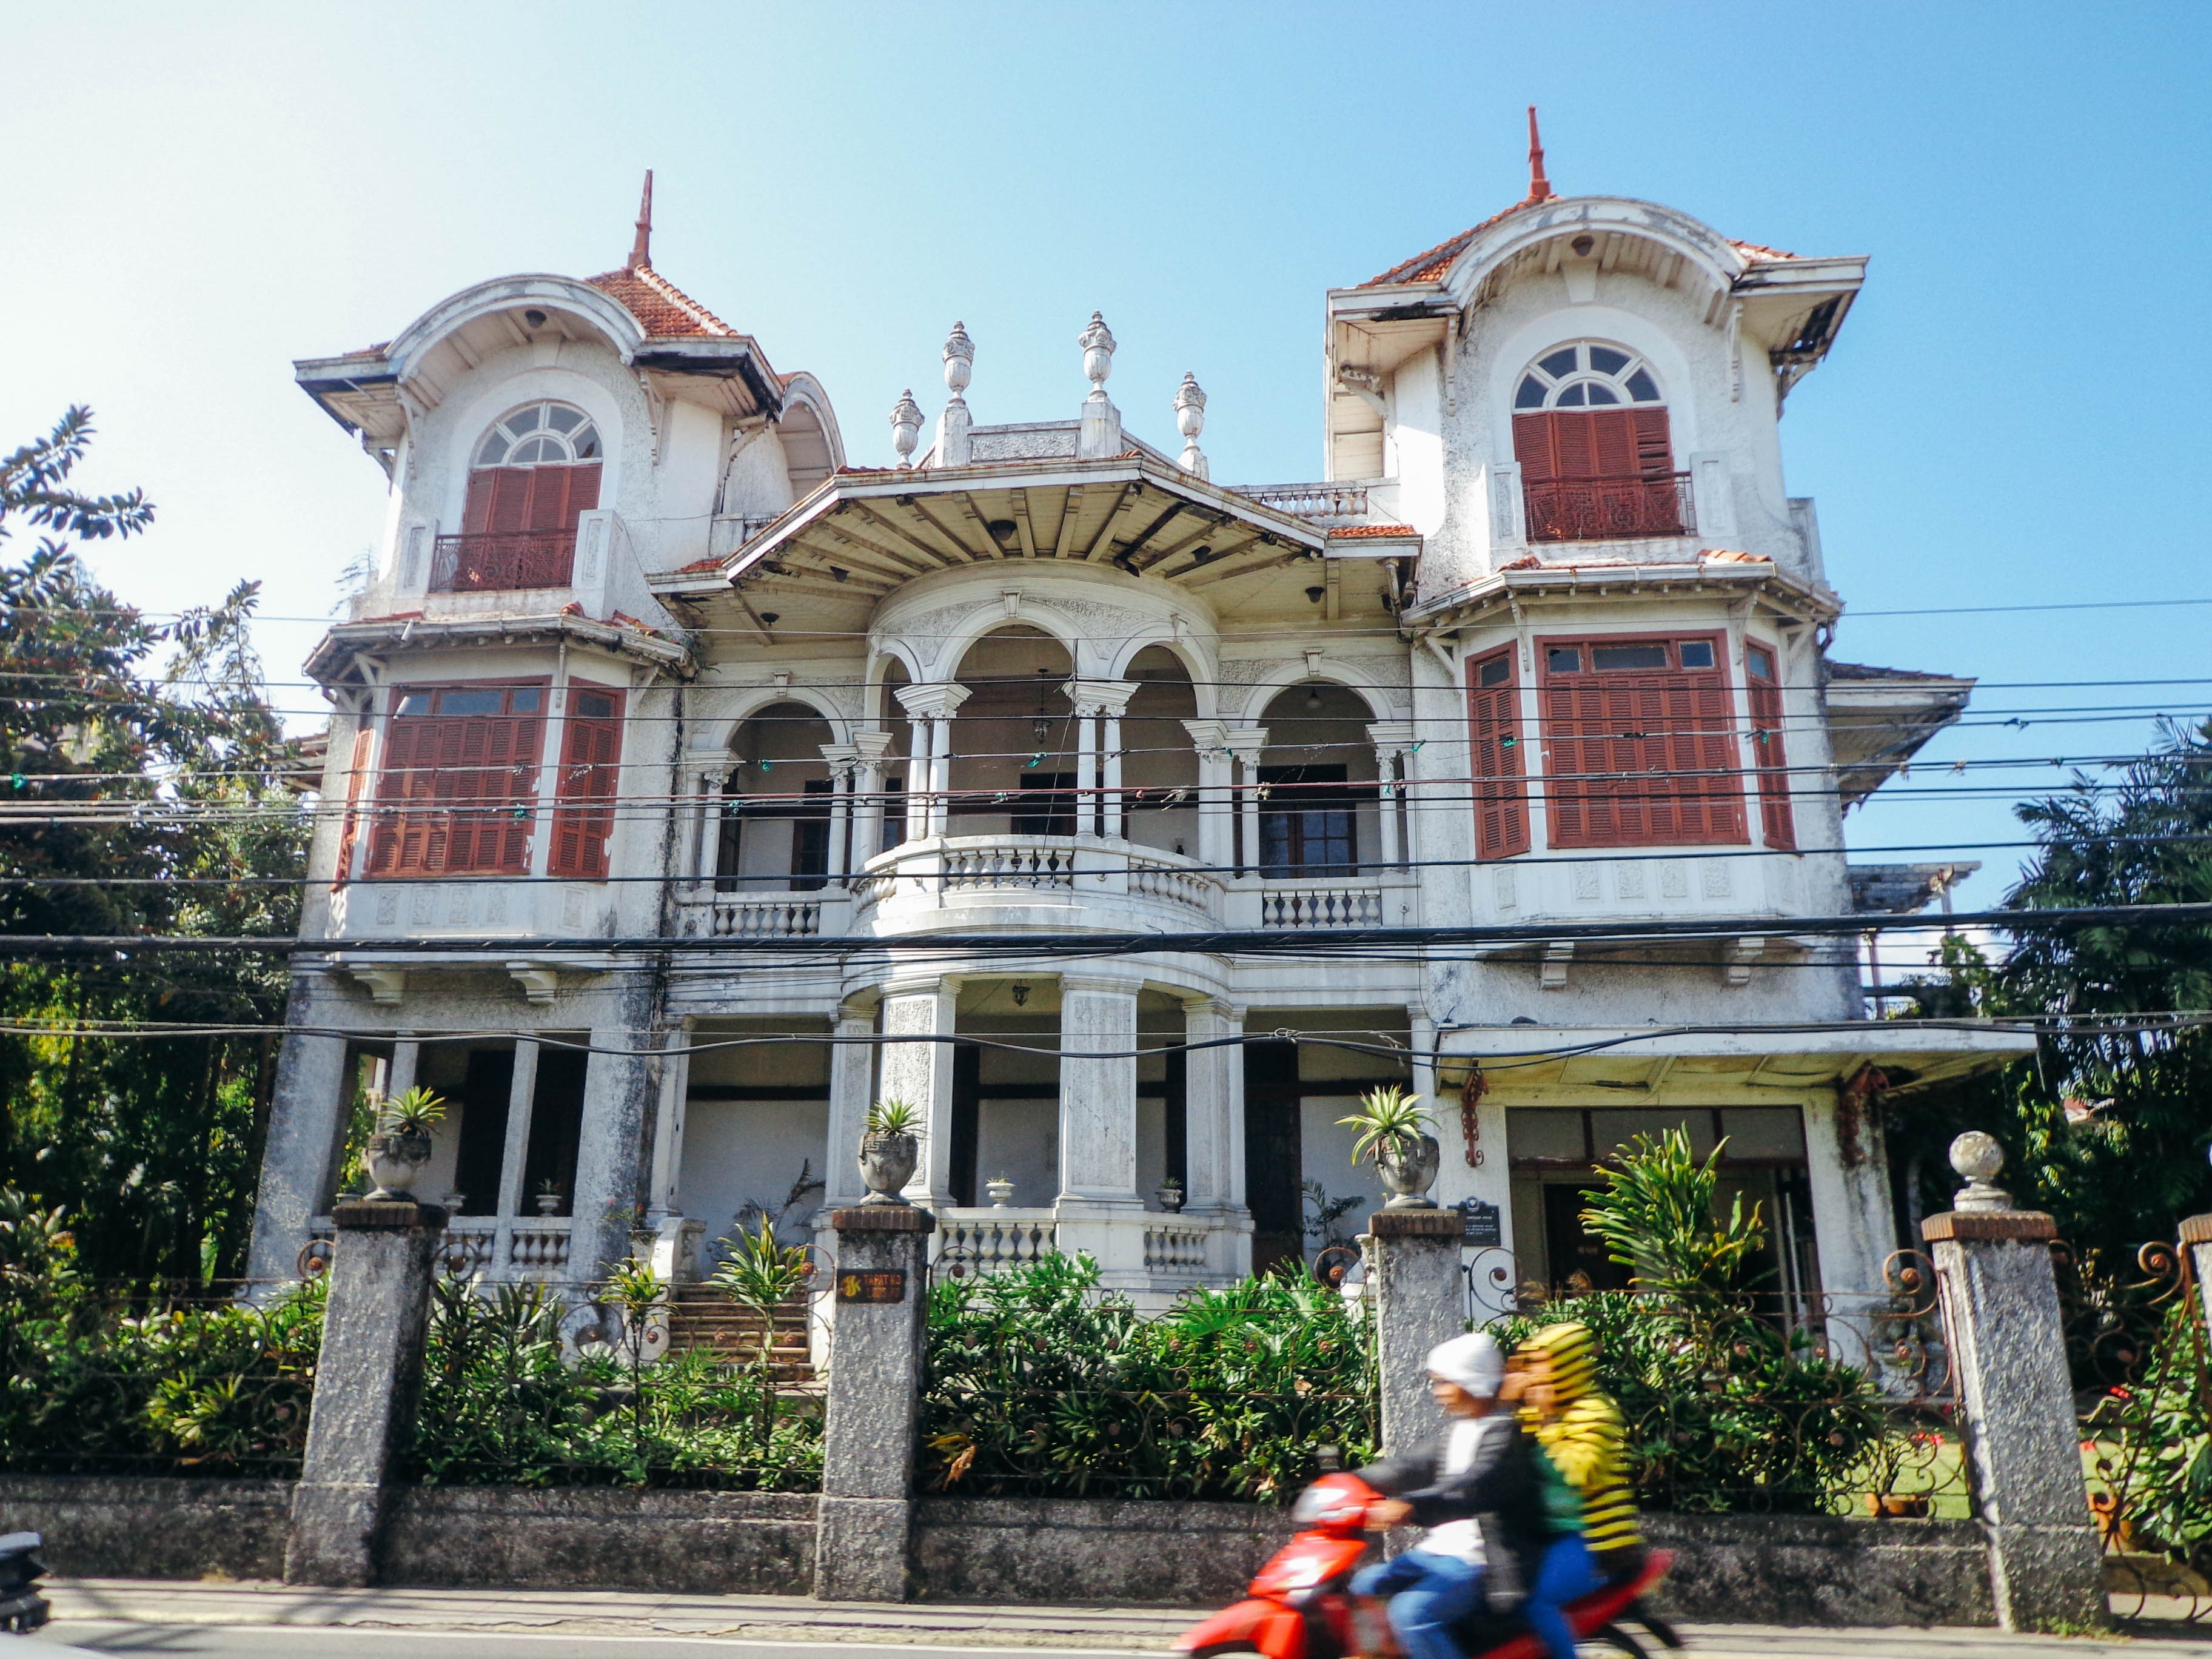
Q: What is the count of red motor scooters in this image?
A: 1